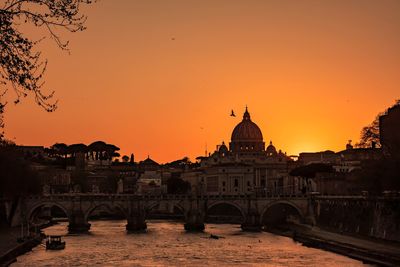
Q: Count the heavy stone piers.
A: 4